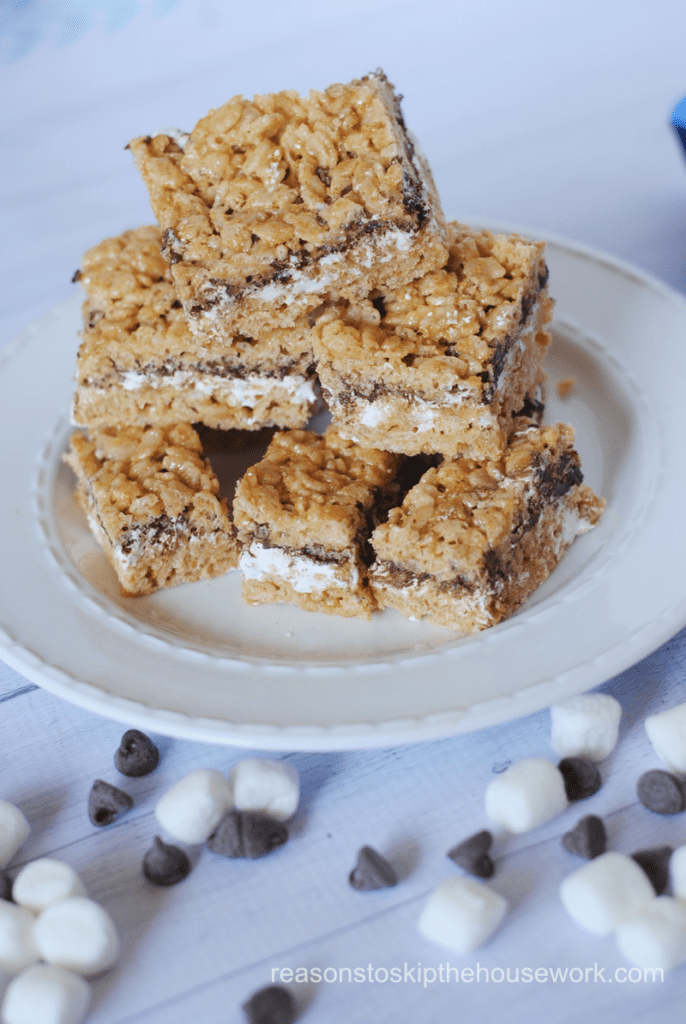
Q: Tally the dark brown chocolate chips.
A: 13